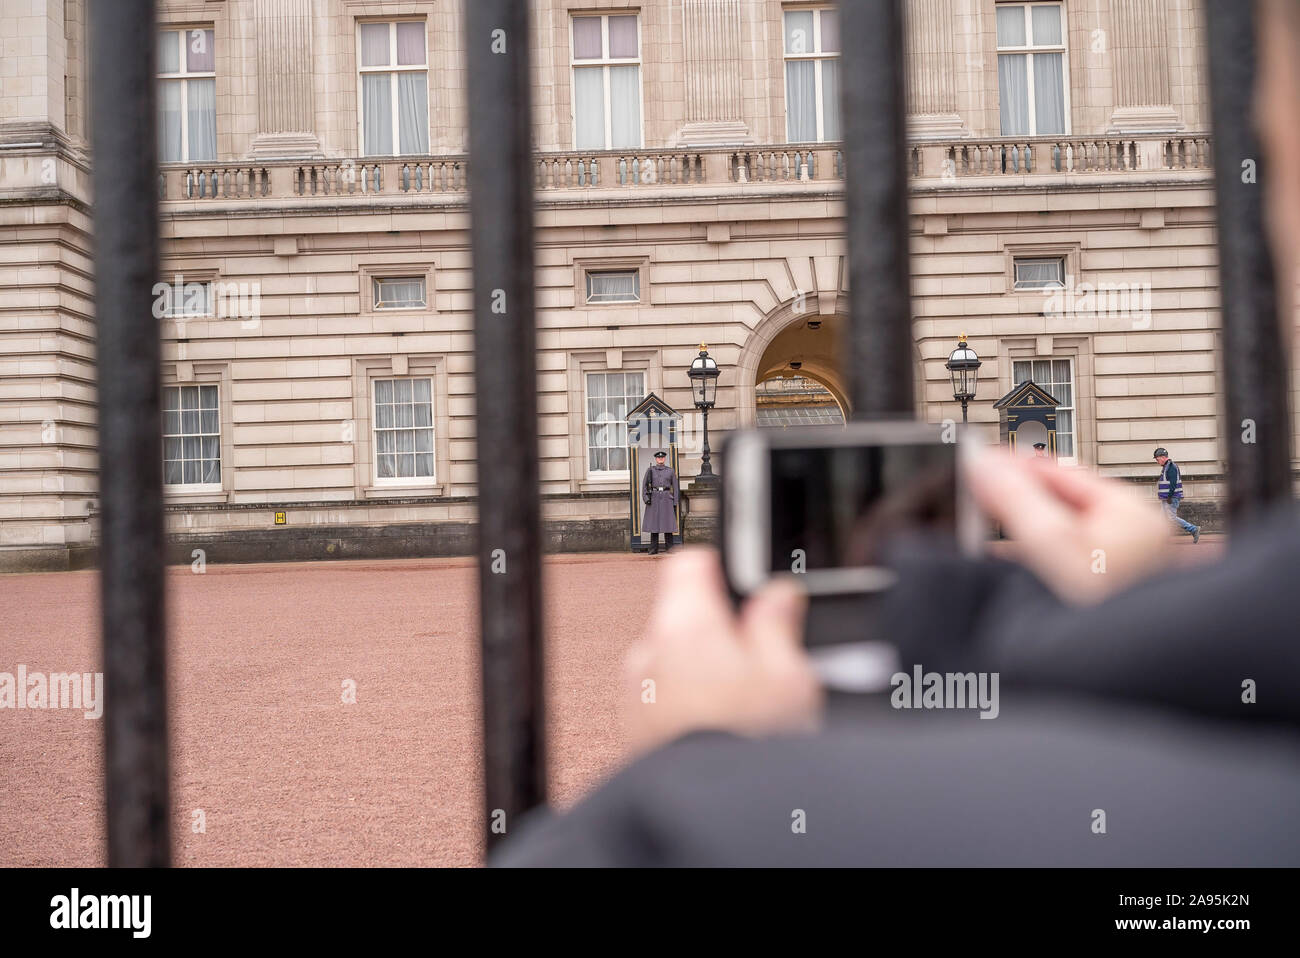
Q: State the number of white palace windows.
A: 13